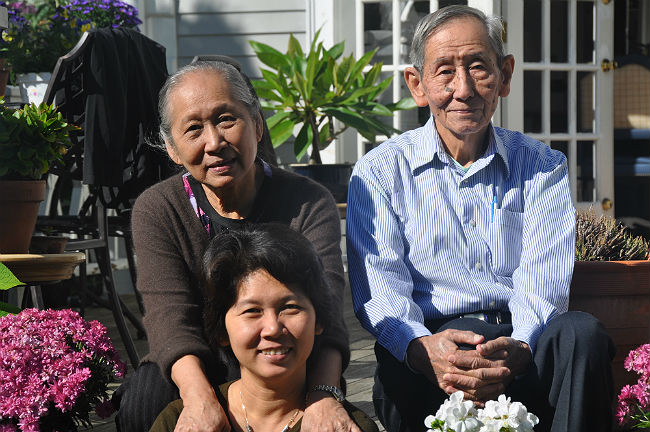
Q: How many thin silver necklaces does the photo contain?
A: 1